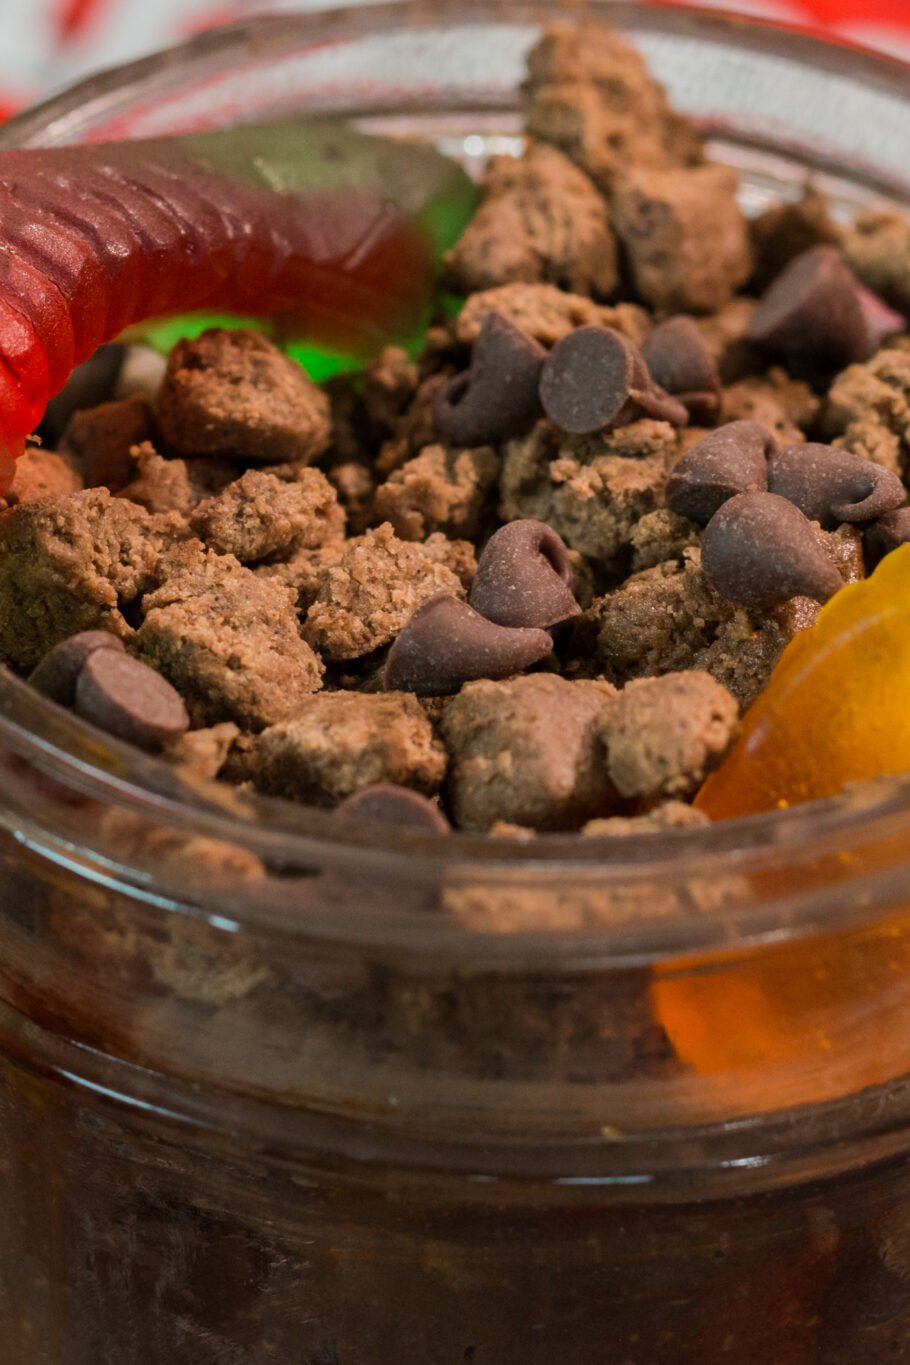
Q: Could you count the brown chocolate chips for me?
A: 13